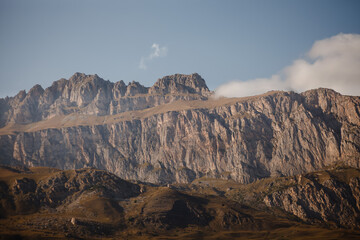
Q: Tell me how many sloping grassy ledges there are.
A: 1